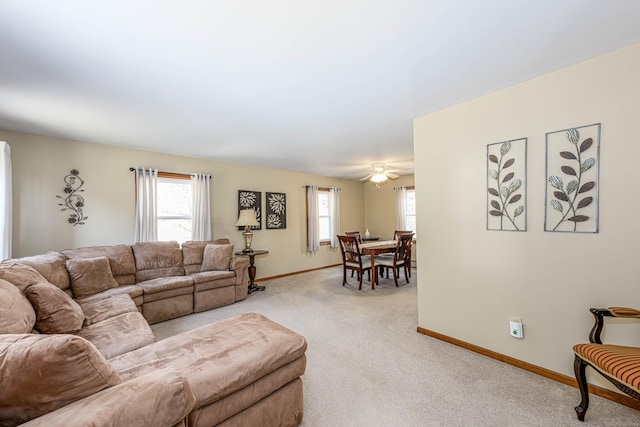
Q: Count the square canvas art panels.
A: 2